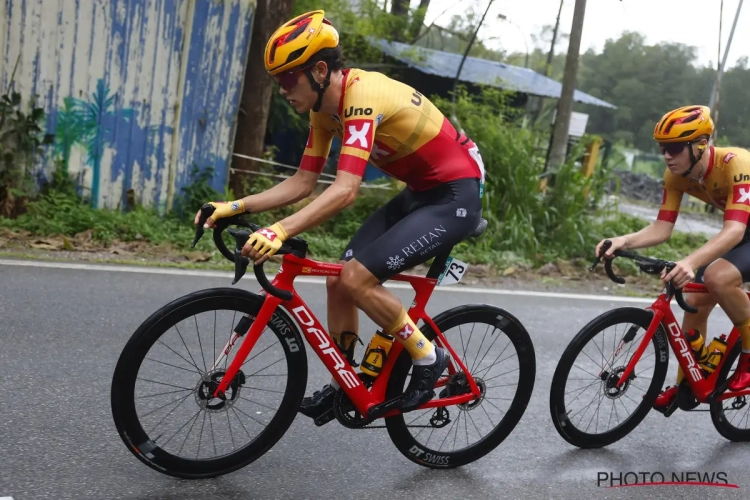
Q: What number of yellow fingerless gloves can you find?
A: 2